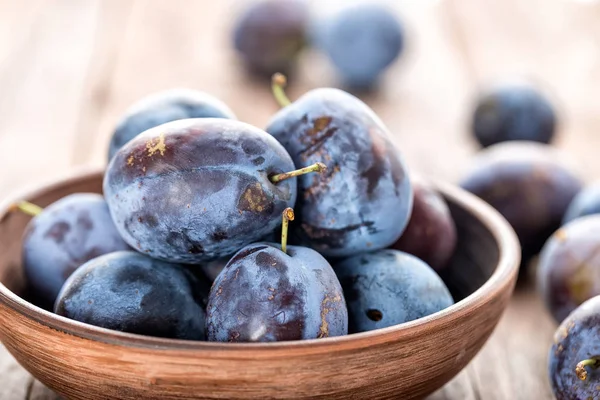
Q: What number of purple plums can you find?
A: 15